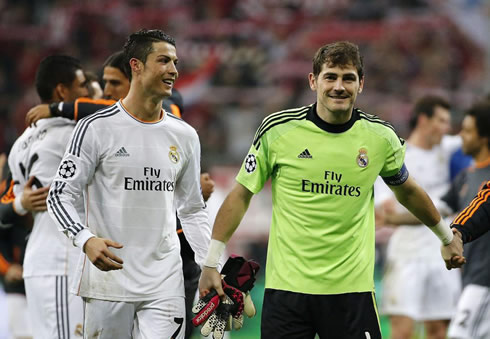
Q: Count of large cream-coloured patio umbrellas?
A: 0